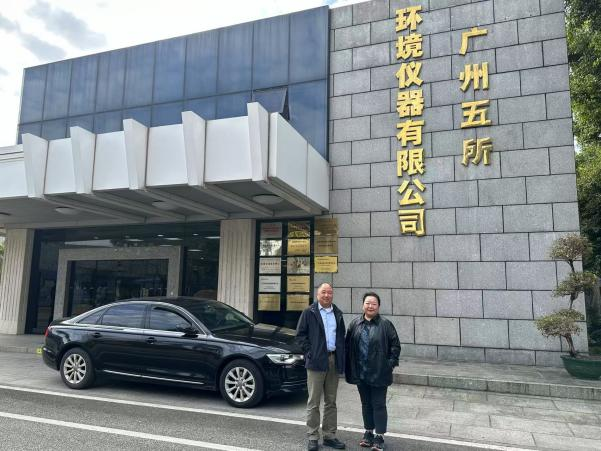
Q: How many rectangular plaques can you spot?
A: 13